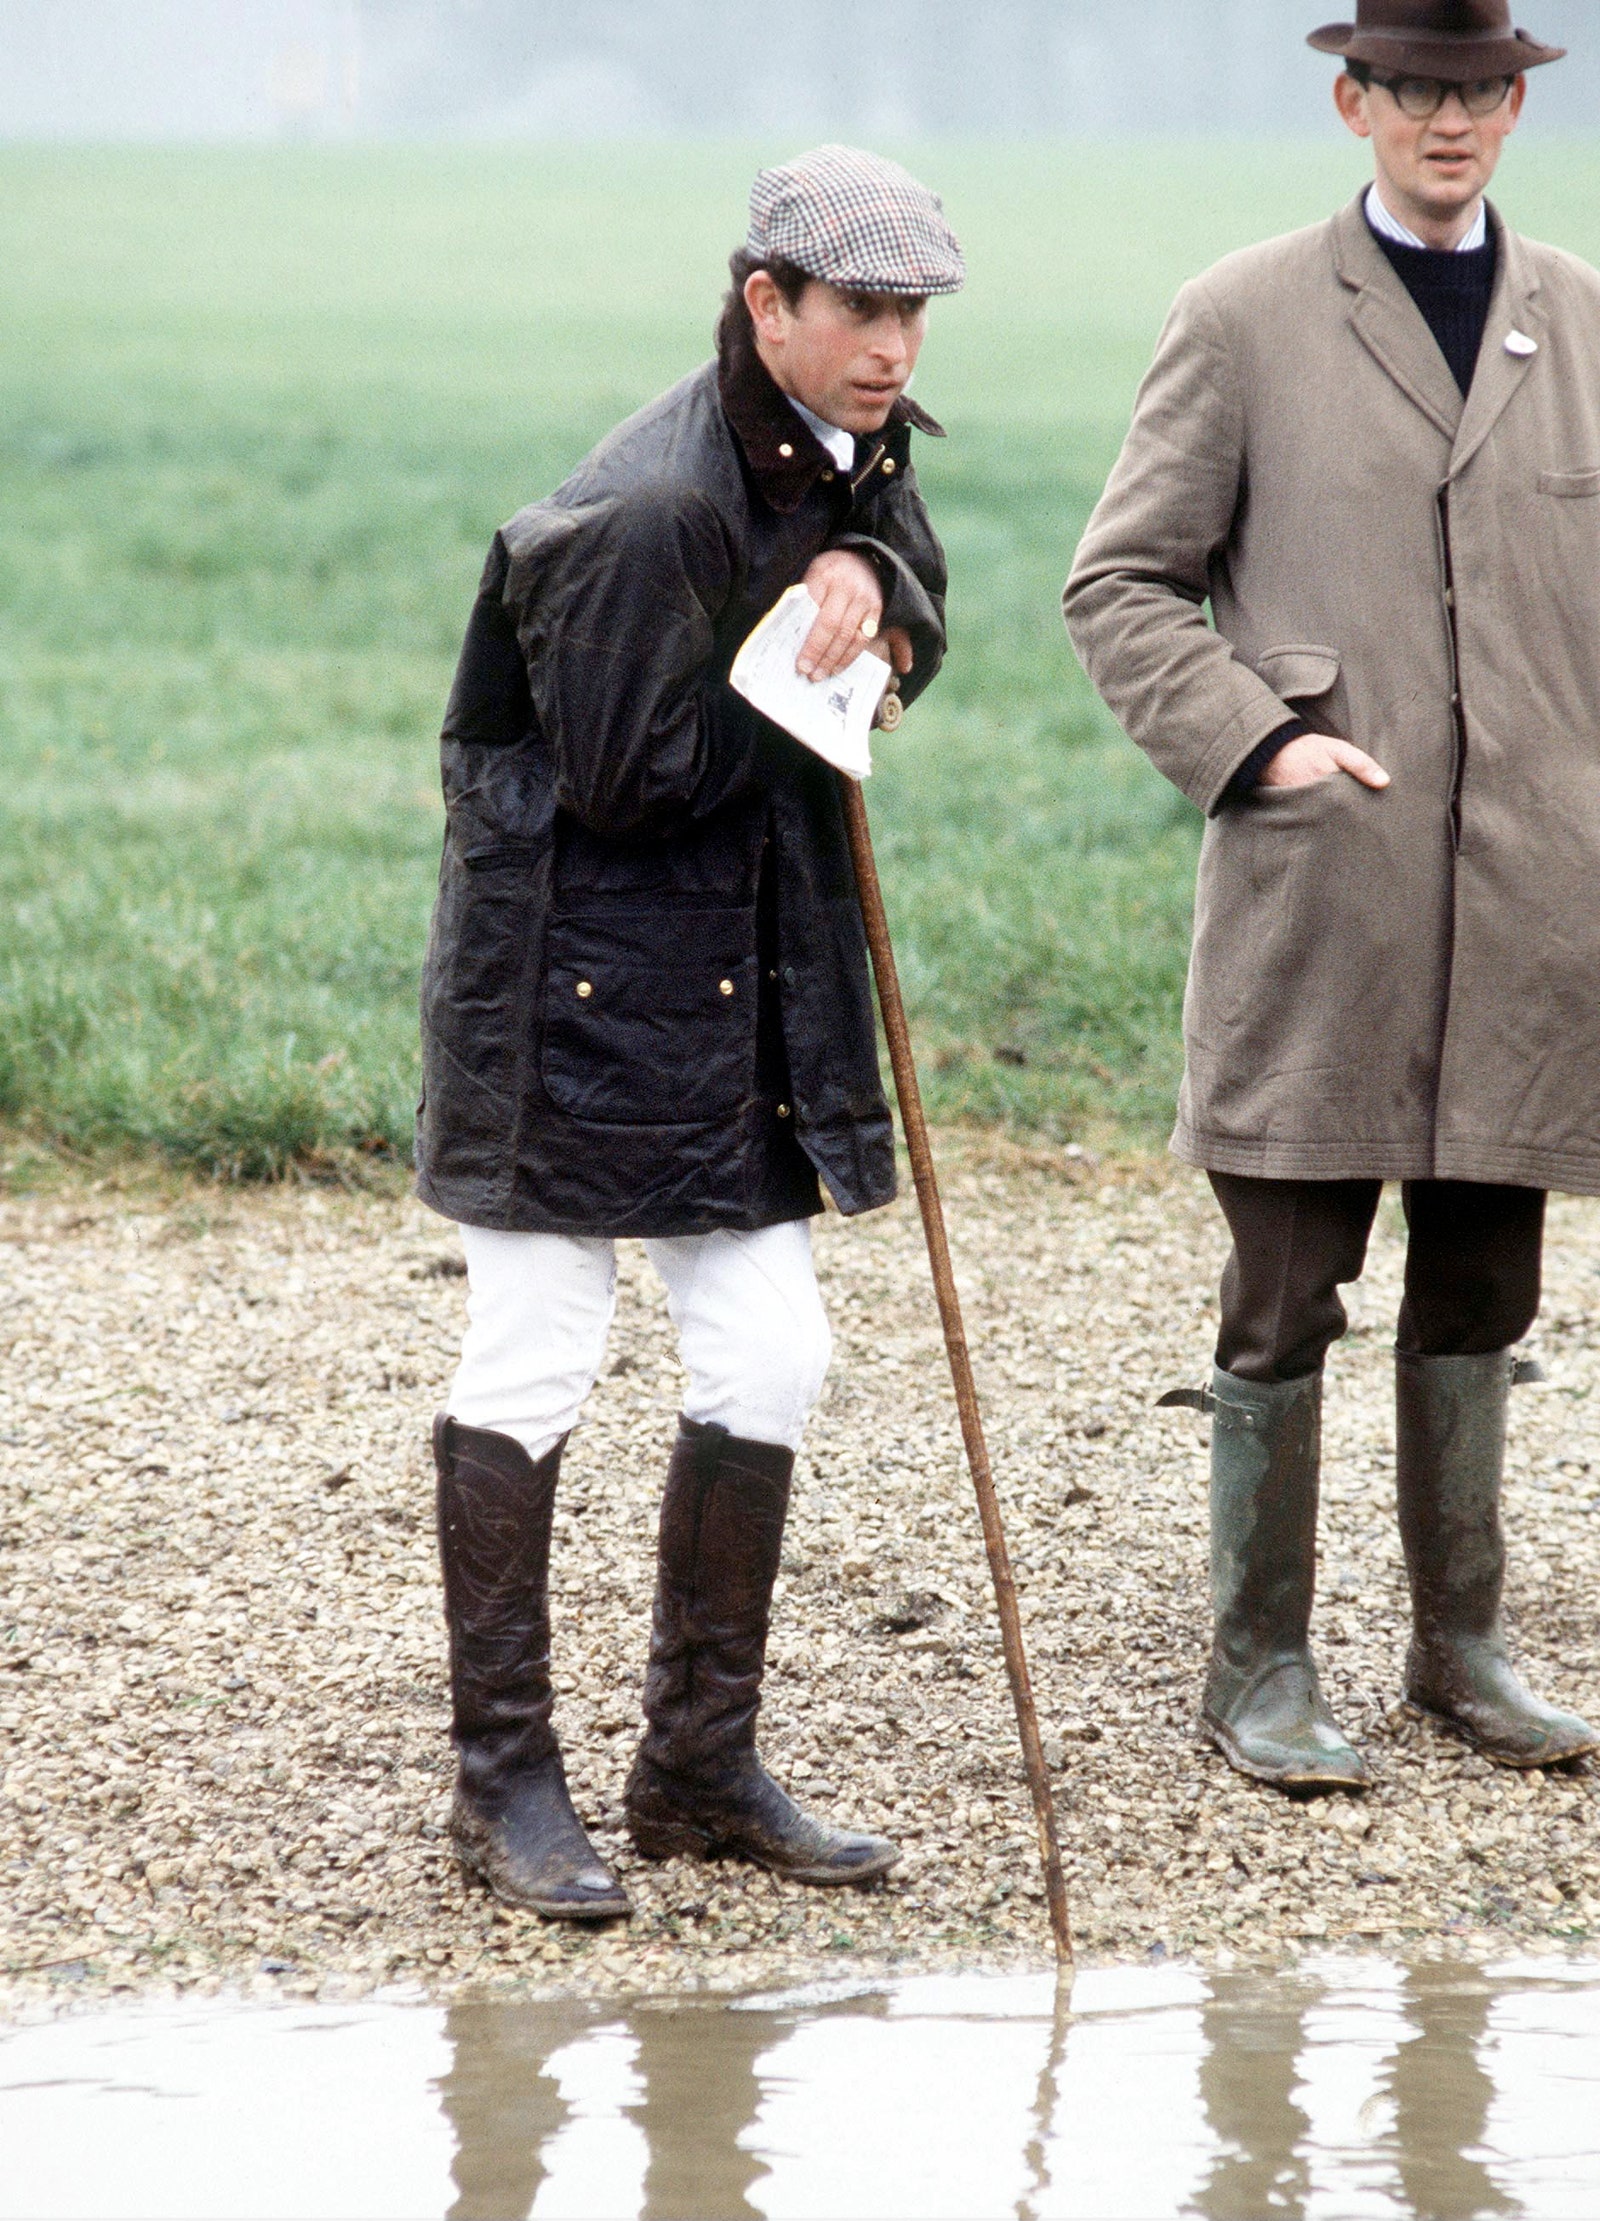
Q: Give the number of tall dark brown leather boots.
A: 2